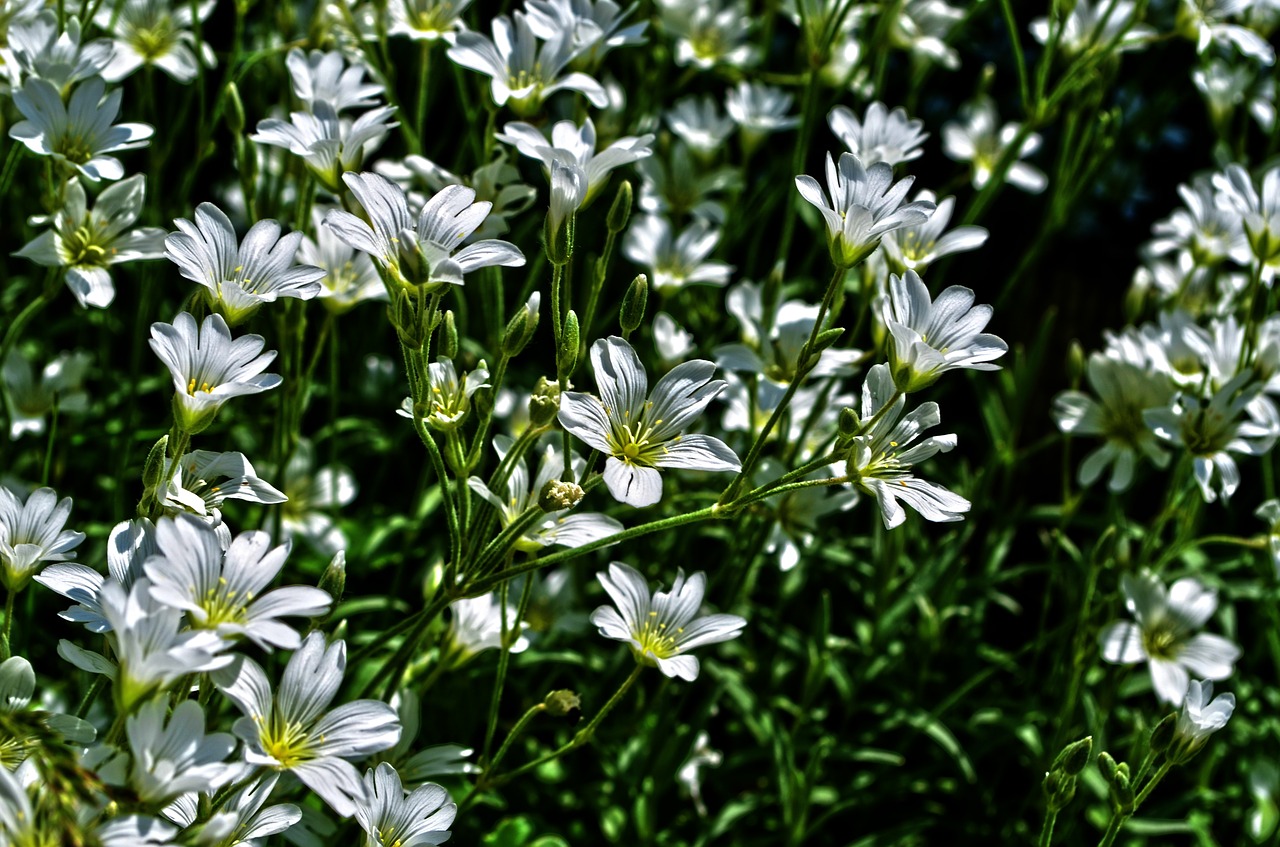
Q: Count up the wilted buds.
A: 3